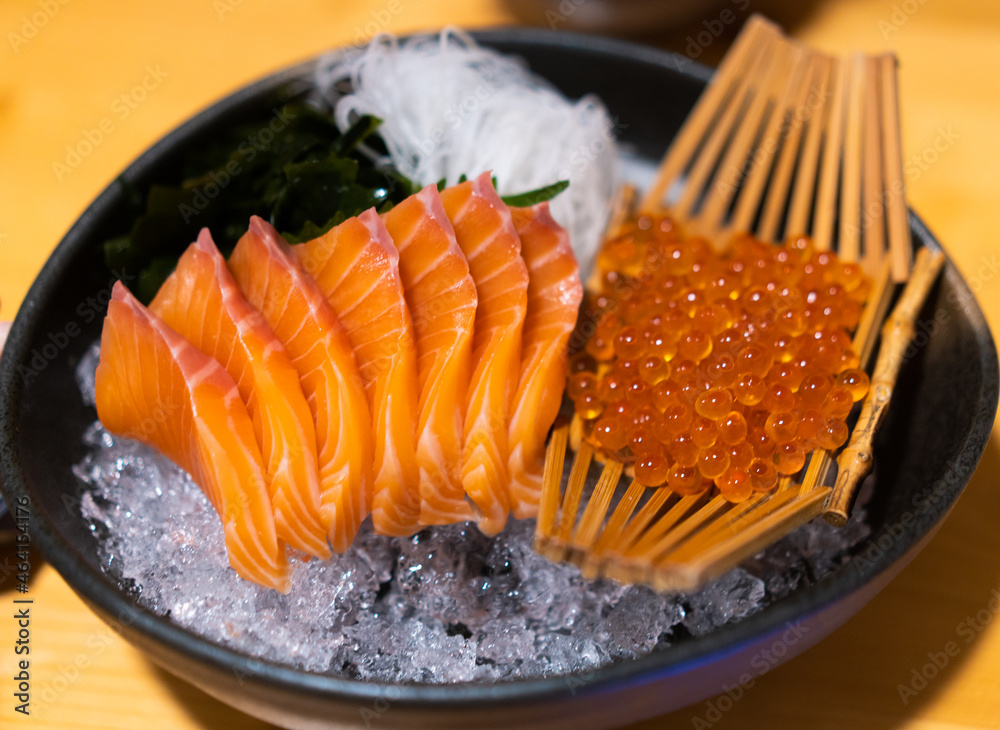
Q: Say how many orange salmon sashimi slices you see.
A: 7